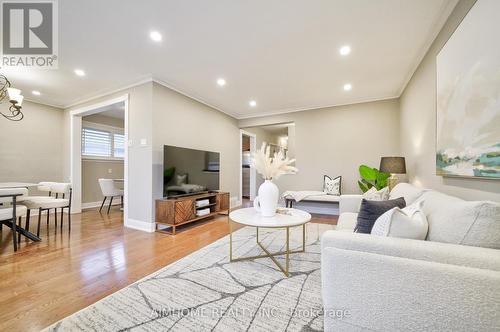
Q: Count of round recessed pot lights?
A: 7